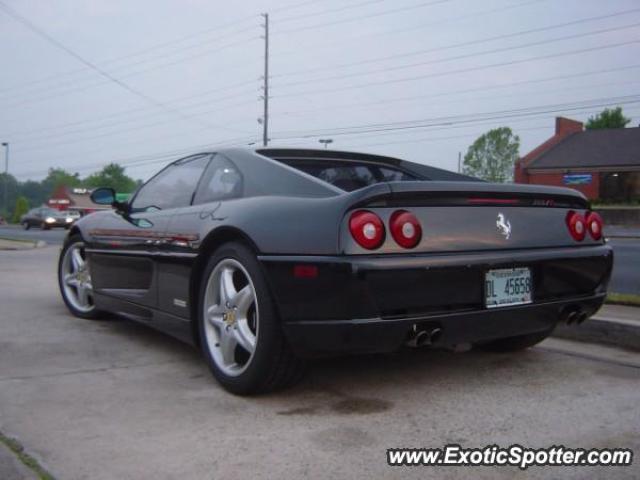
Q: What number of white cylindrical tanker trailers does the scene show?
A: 0